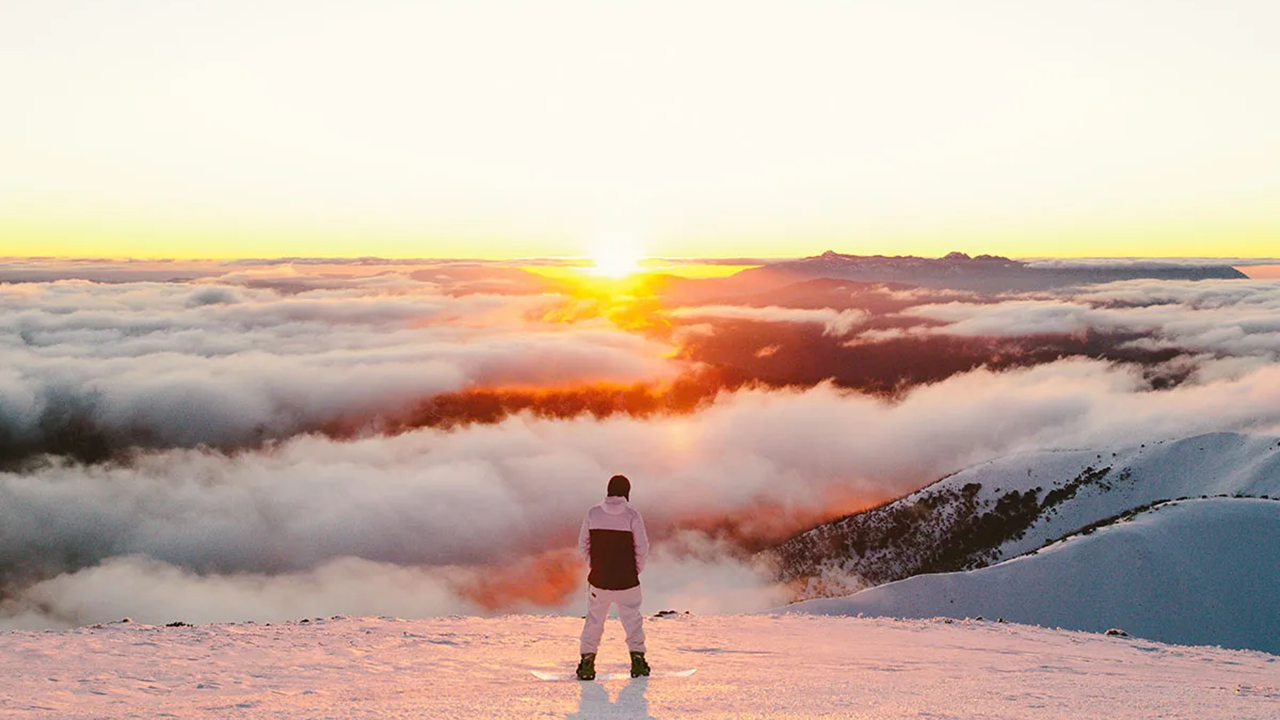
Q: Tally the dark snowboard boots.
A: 2